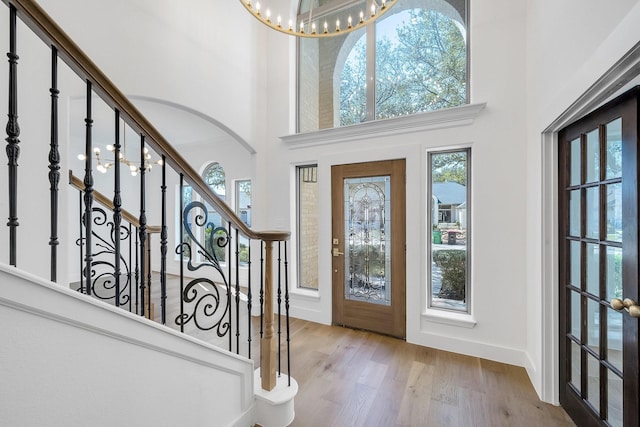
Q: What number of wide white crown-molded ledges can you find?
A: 1